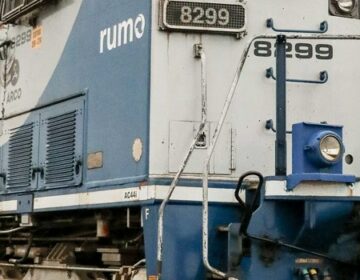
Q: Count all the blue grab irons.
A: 3